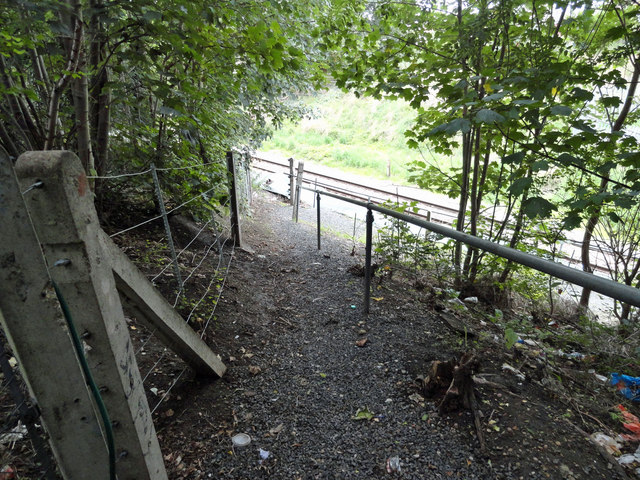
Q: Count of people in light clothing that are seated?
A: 0